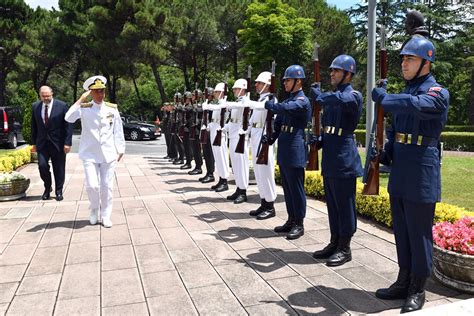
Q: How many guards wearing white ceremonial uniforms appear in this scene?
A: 3